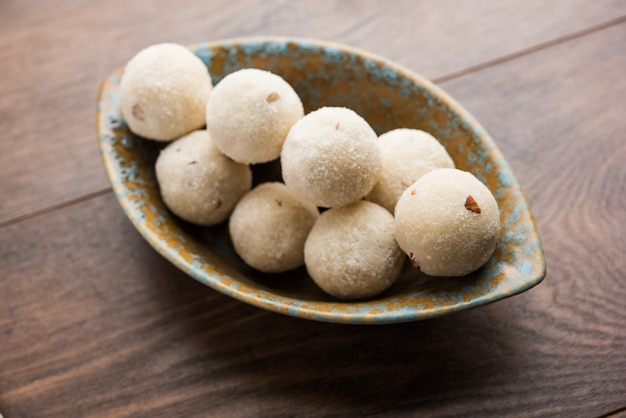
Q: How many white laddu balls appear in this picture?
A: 8